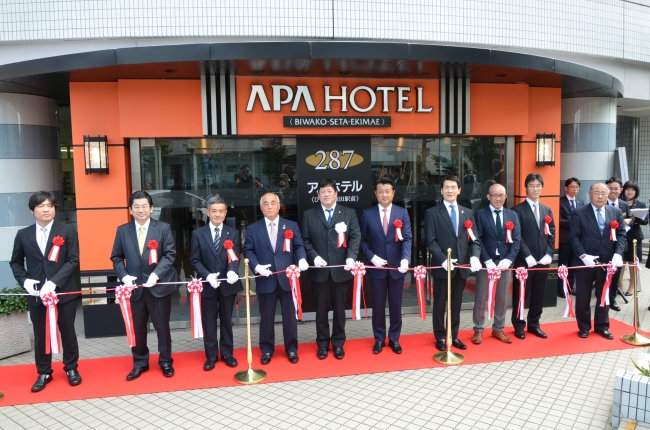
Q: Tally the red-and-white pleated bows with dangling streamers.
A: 10